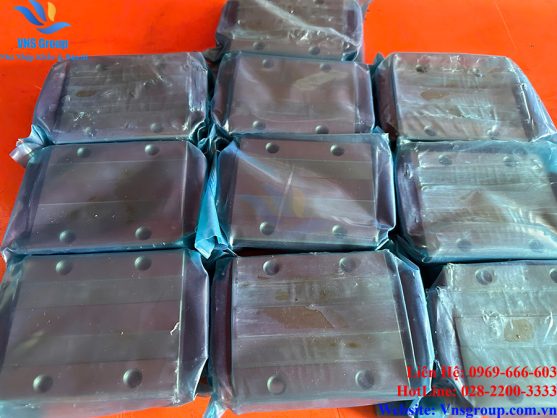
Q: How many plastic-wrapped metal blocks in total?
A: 10